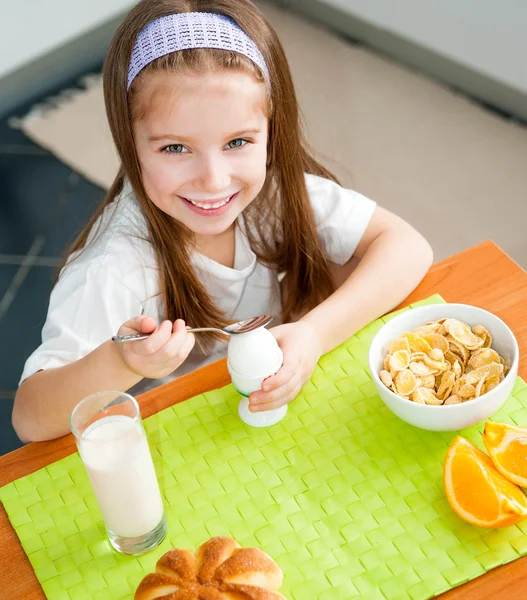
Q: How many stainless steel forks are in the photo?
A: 0